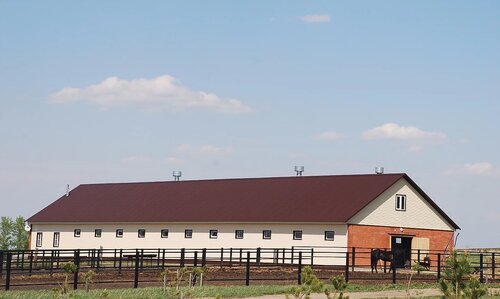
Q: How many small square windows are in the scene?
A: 11